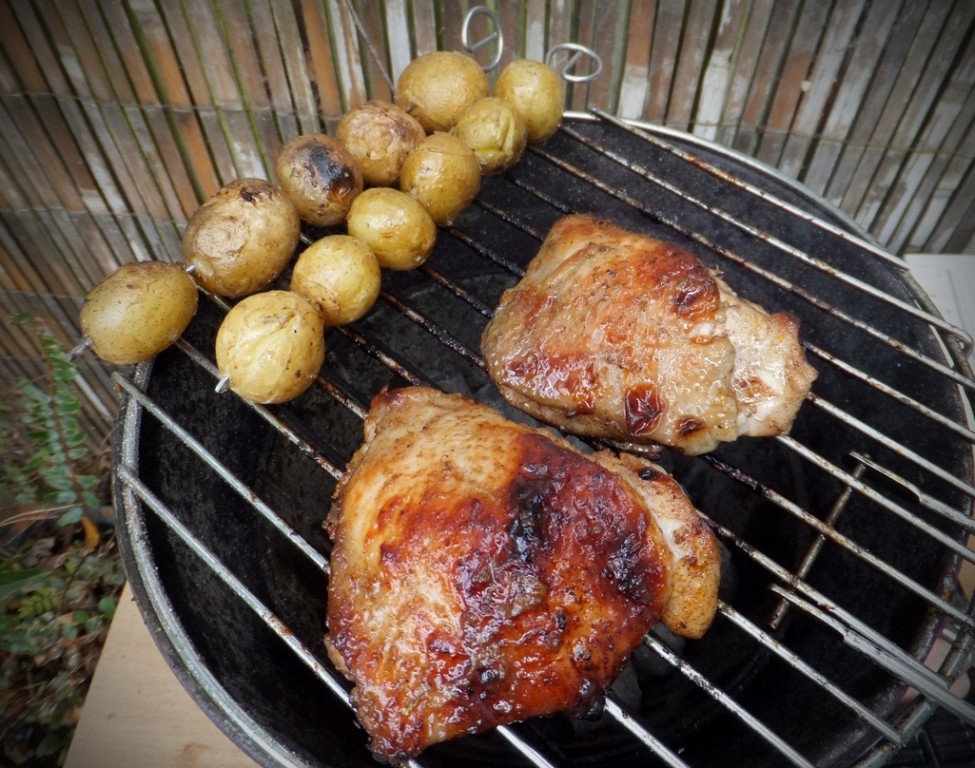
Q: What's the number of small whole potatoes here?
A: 11